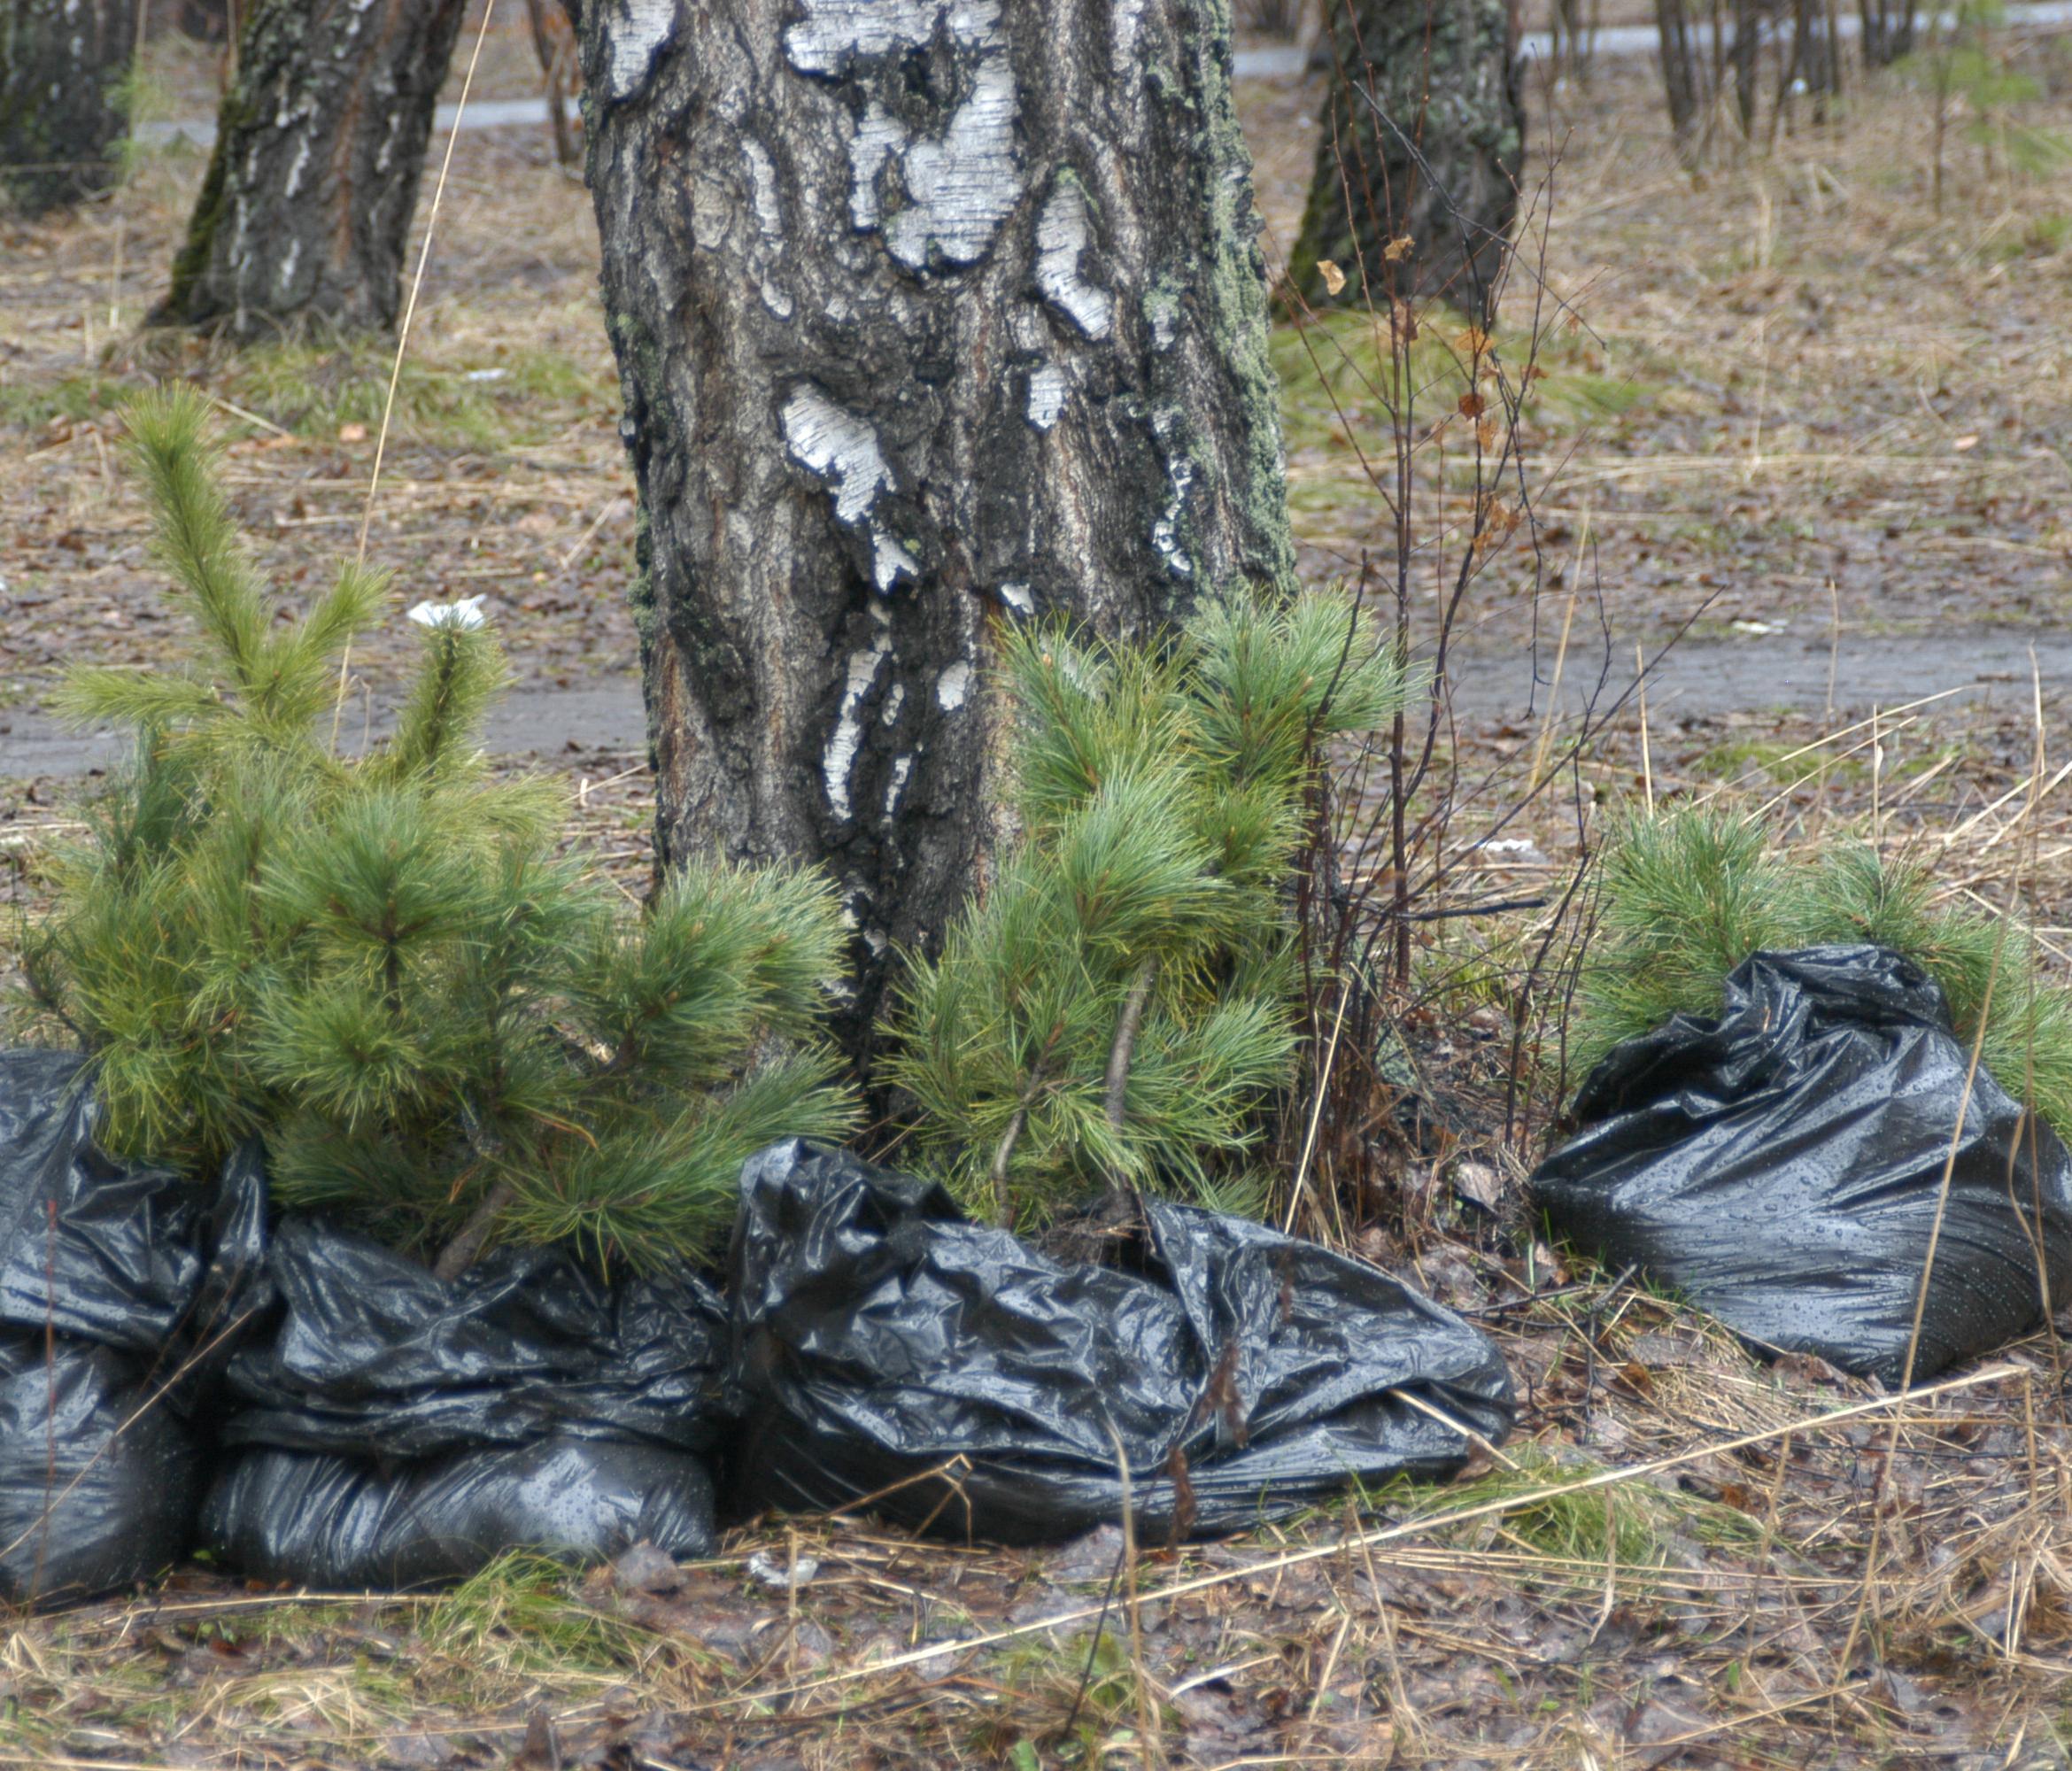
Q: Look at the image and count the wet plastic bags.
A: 4